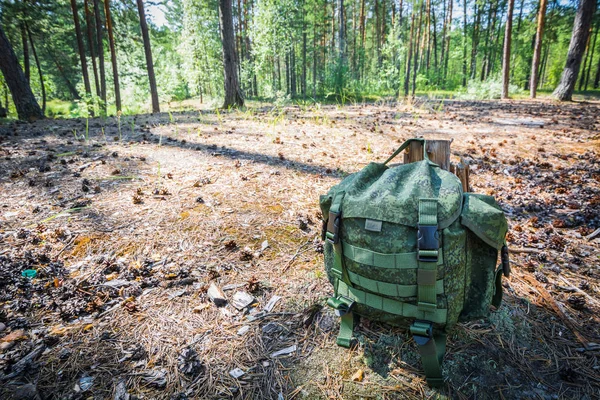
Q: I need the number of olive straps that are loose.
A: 2